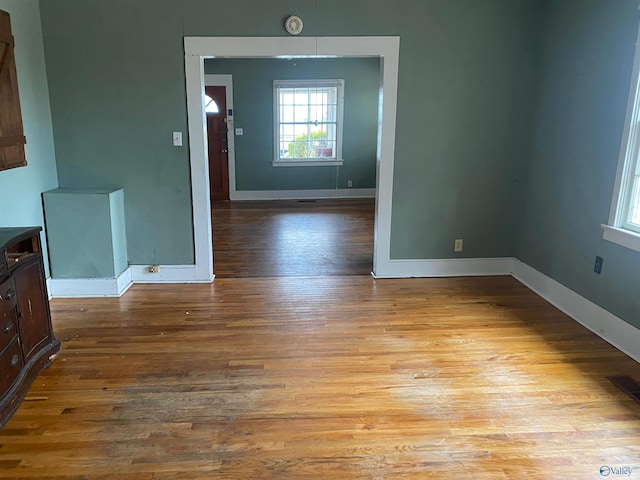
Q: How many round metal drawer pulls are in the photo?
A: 3